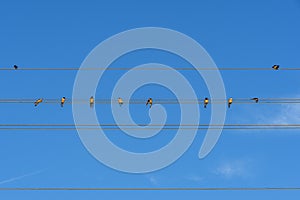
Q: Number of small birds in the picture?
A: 10